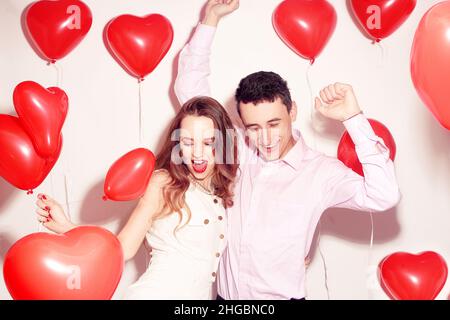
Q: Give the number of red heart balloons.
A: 11